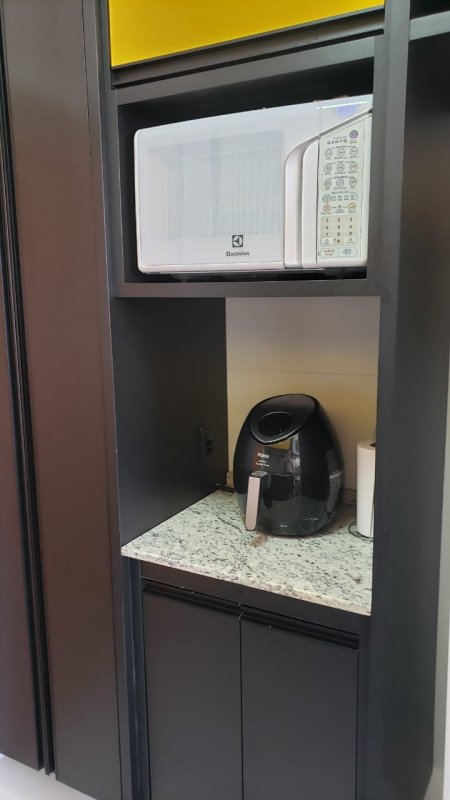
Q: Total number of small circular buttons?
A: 13